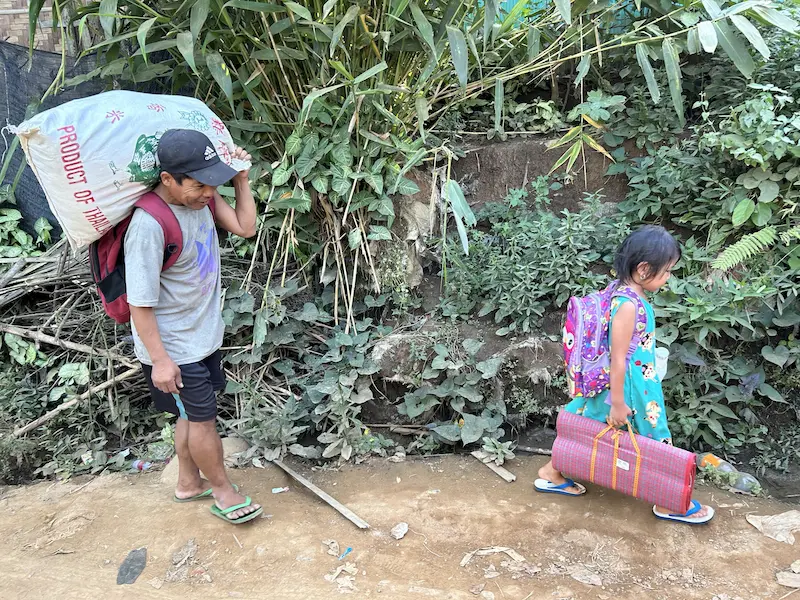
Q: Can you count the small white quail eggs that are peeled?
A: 0